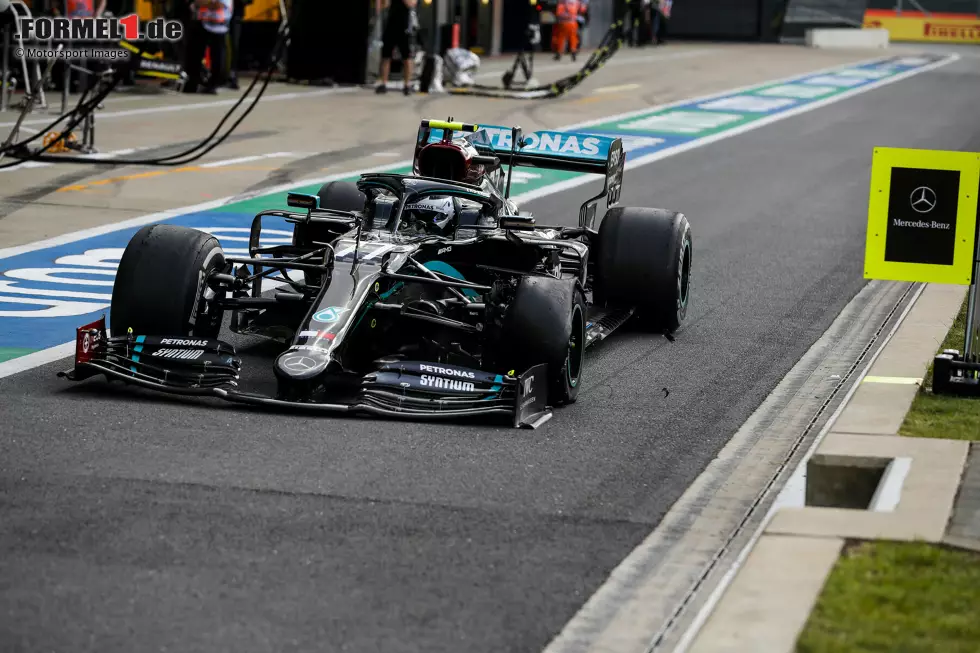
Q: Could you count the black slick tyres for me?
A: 4